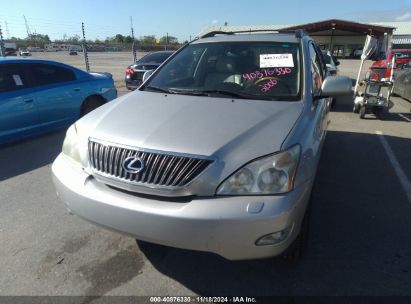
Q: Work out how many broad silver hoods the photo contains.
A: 1